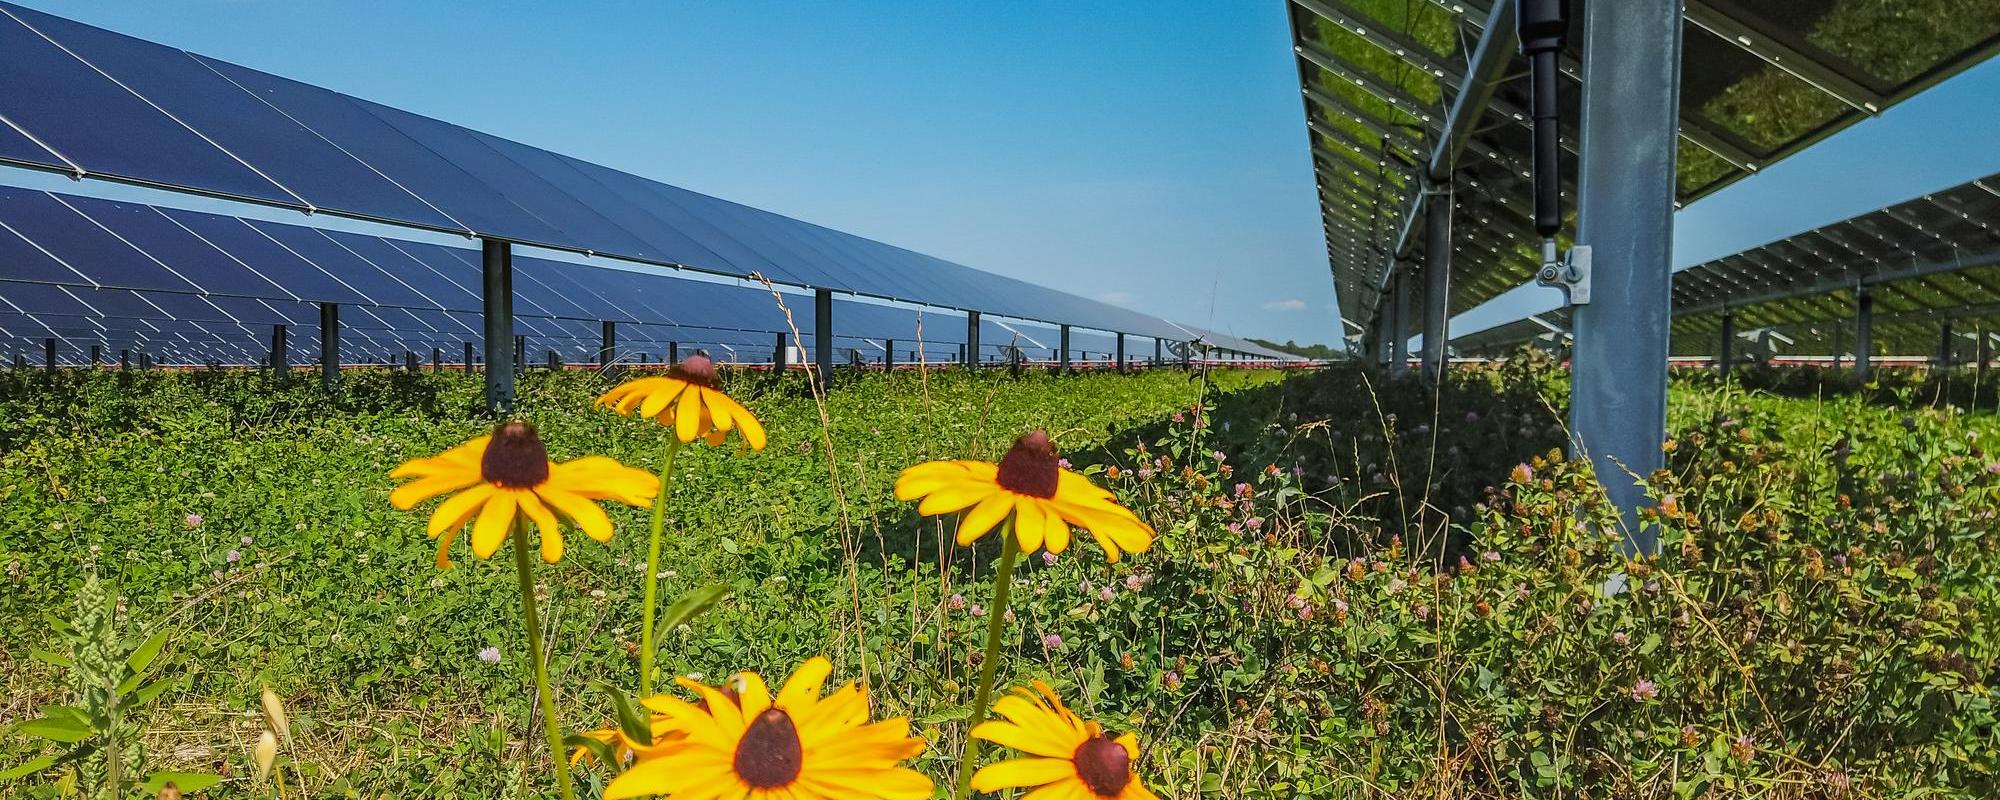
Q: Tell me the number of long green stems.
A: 3